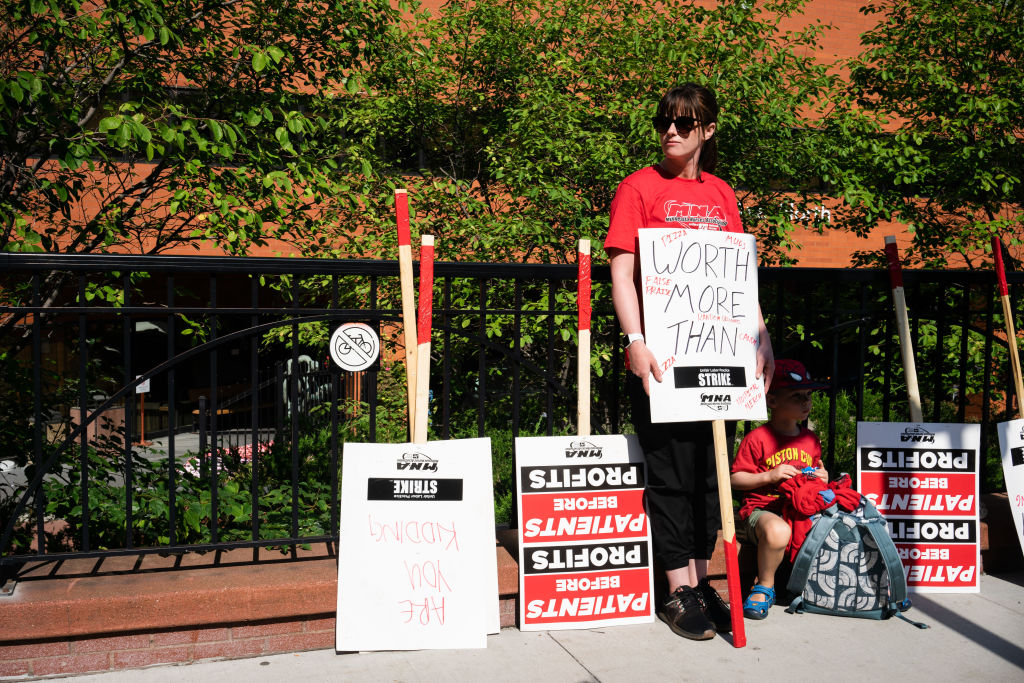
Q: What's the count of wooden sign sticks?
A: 6